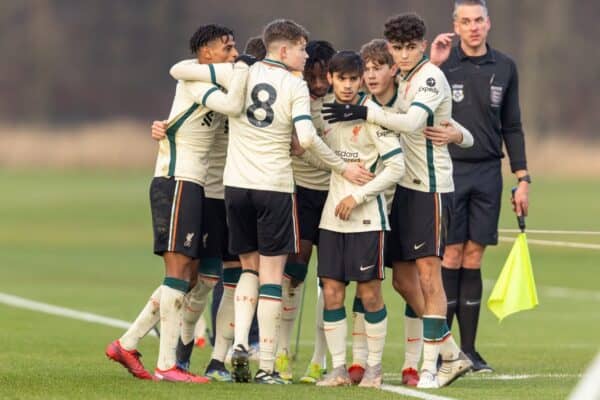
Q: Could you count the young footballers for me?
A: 7